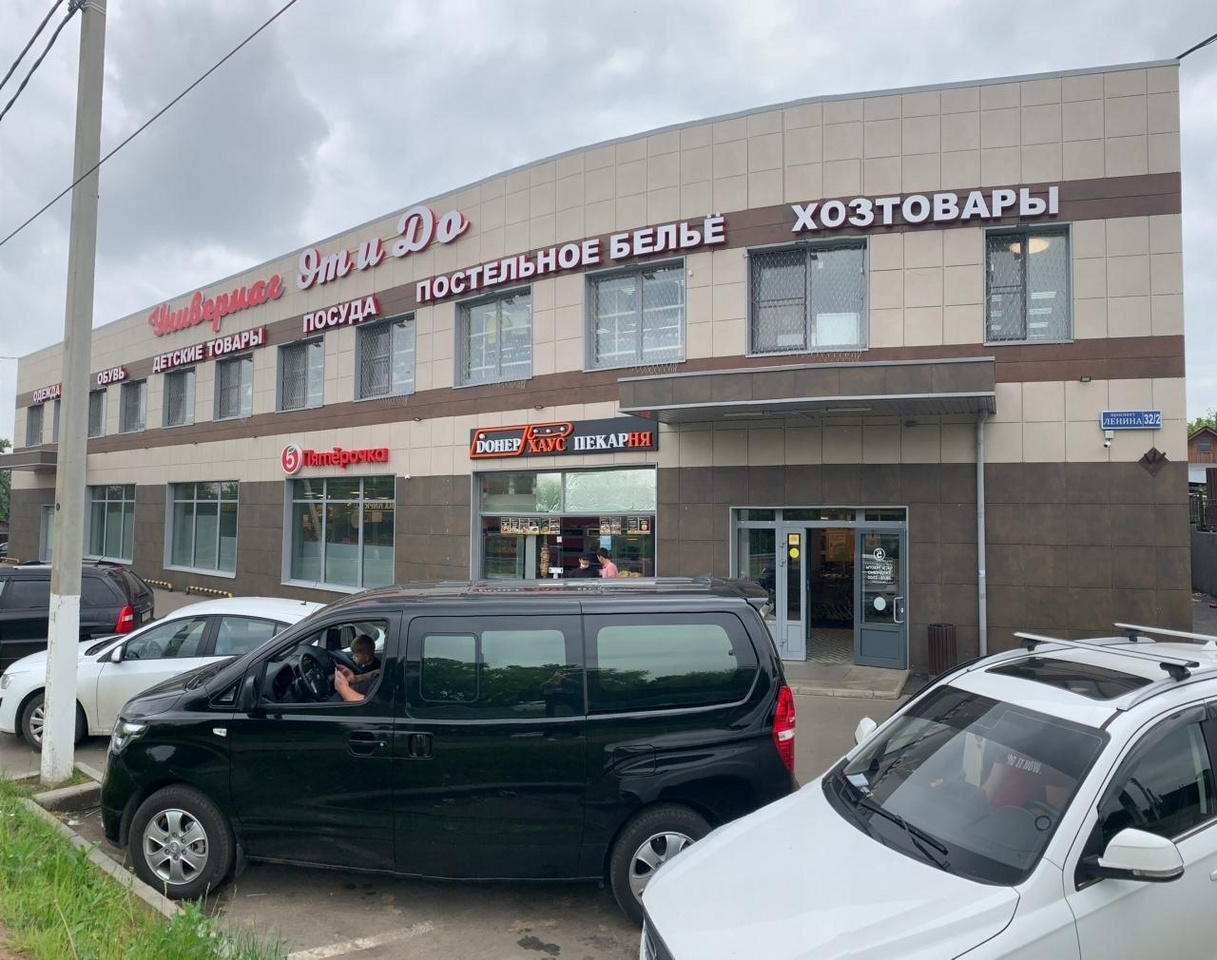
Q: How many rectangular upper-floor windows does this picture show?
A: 12